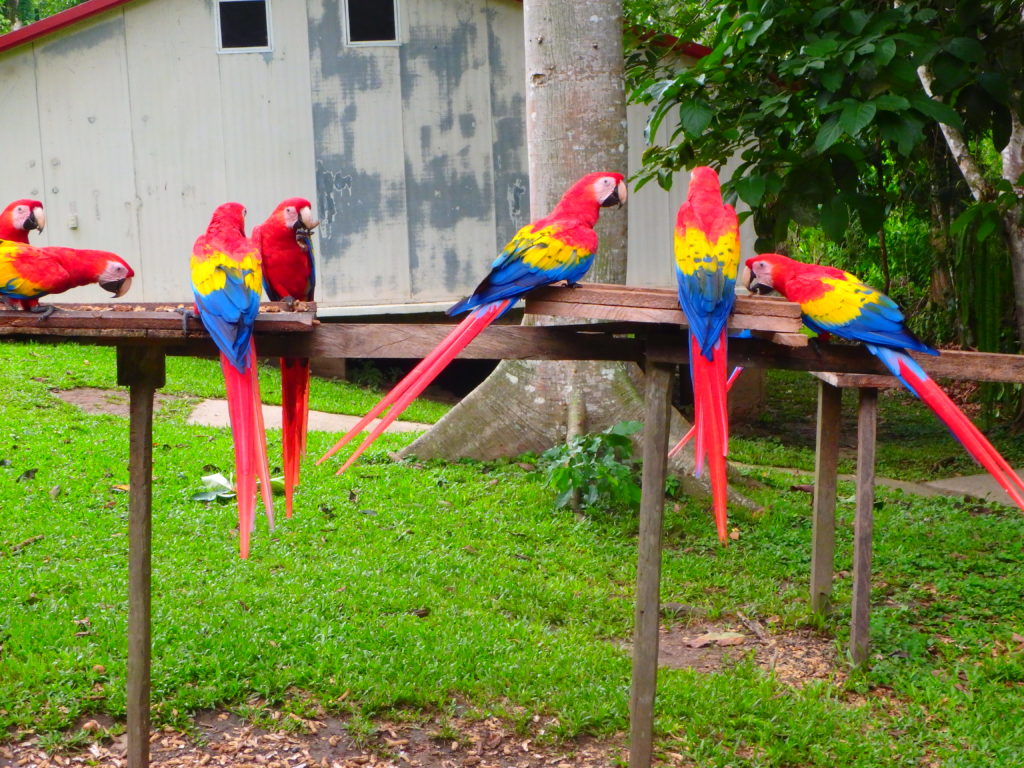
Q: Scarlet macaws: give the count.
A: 7